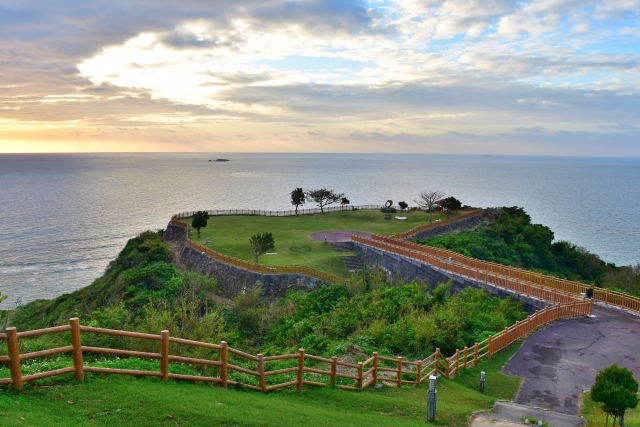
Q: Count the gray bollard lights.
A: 2